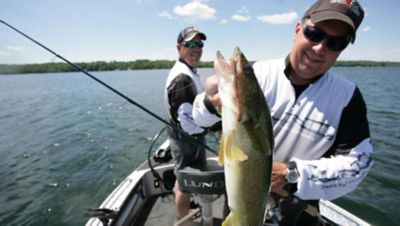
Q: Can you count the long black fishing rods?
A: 1